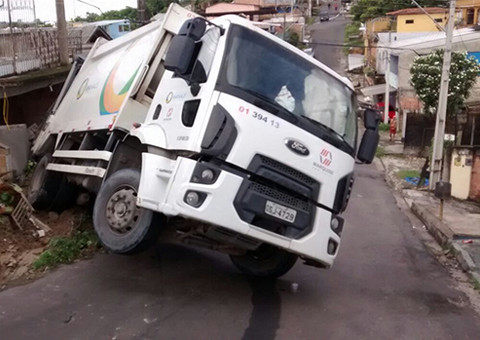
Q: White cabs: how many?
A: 1